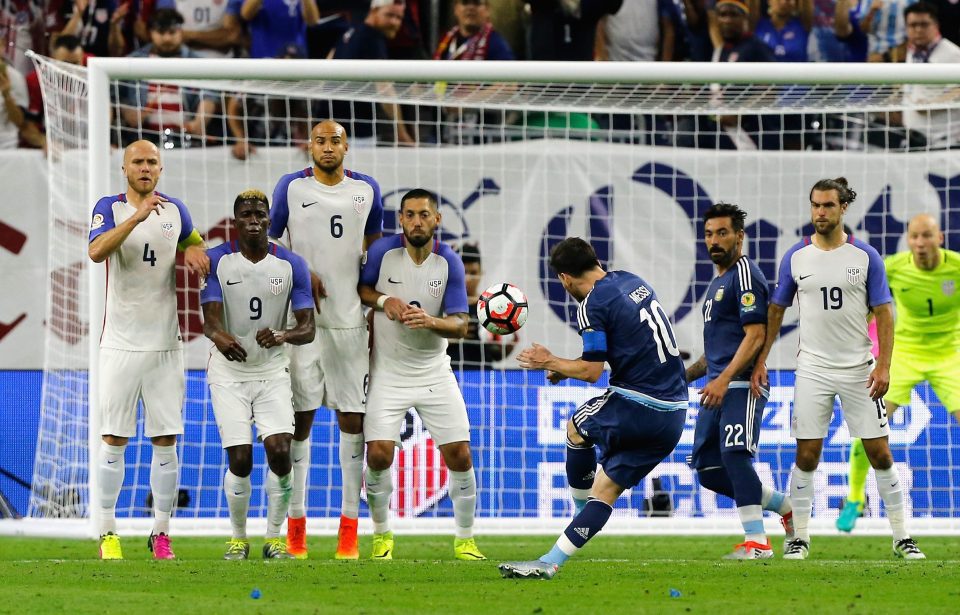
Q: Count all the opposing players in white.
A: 5